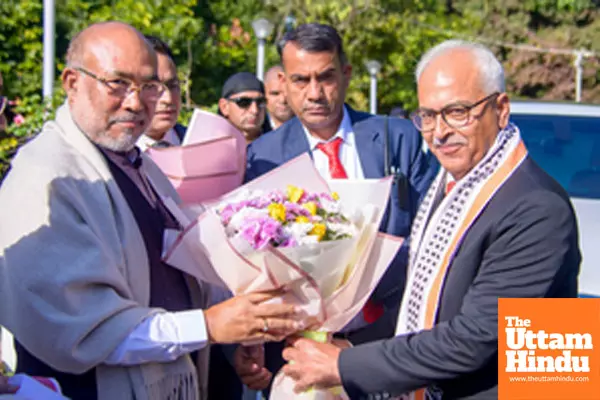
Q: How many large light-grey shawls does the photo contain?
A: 1